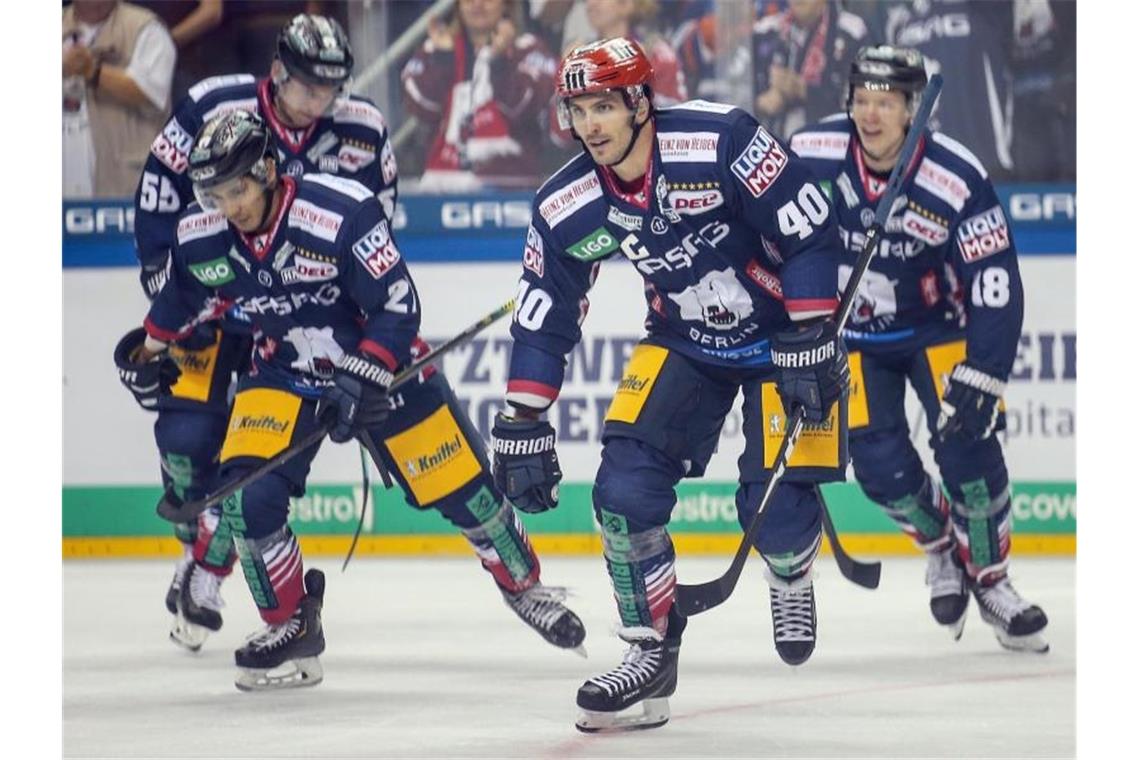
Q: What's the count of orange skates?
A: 0